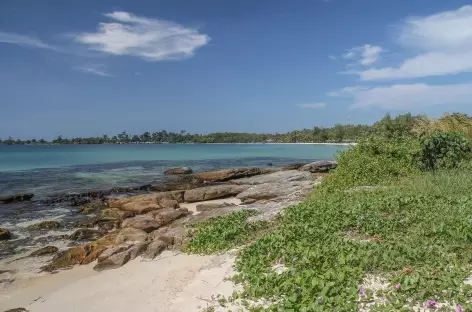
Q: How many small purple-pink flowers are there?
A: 4